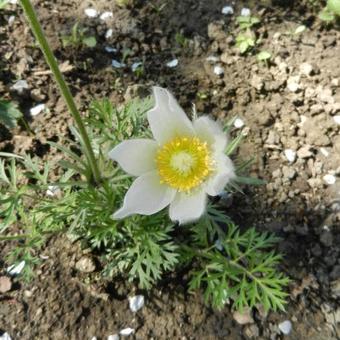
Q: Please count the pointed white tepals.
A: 6